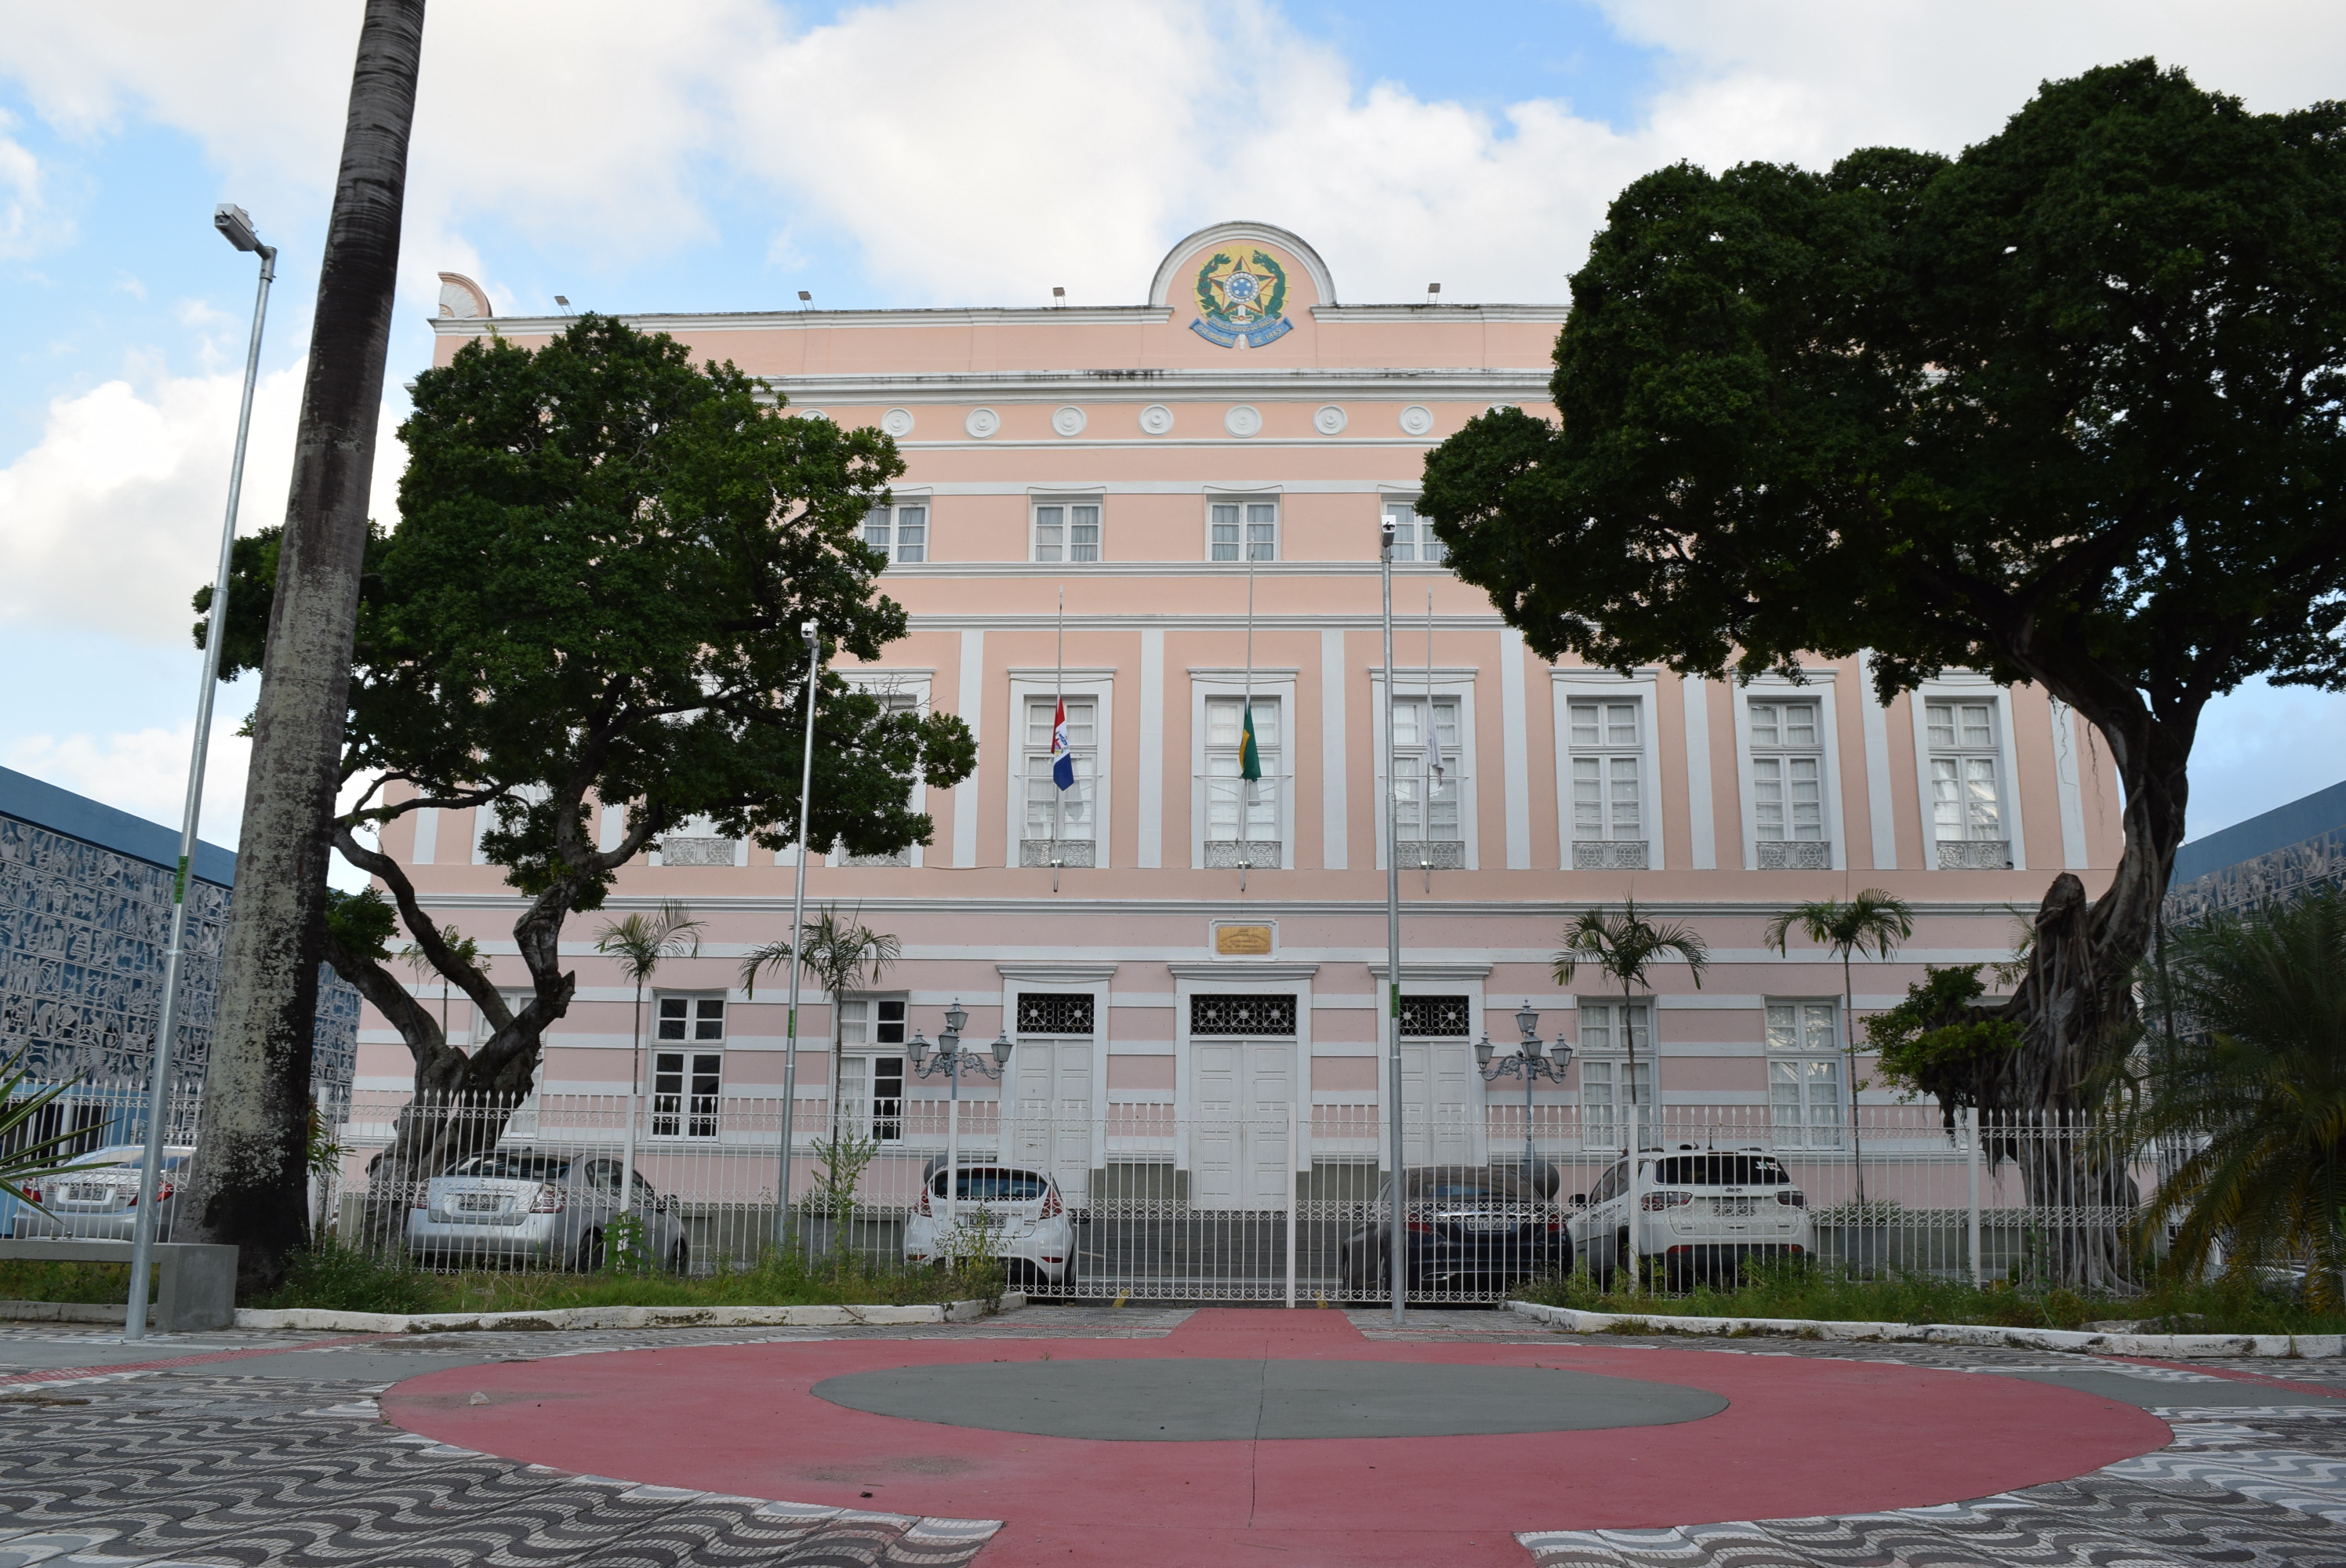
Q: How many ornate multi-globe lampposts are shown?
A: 2